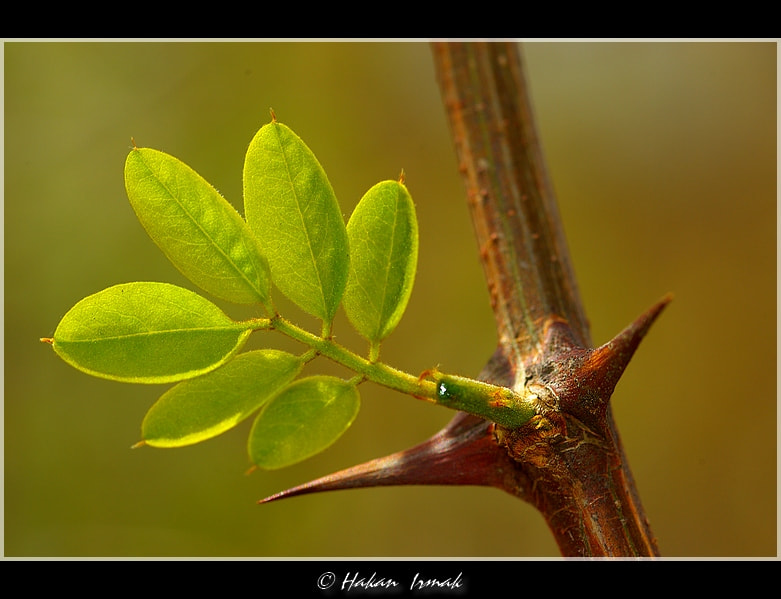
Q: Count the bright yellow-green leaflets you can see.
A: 6